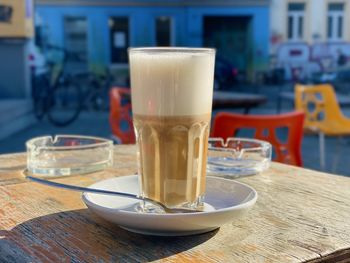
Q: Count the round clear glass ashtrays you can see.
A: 2